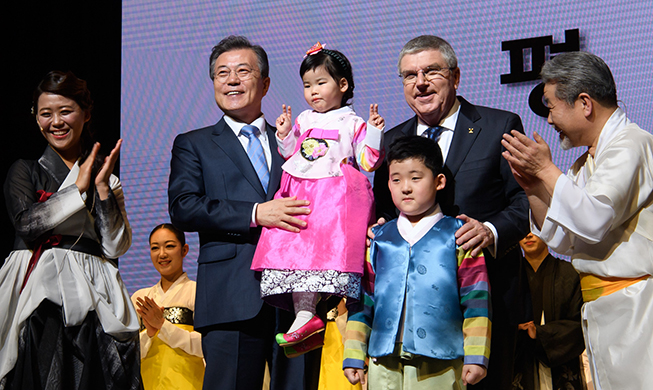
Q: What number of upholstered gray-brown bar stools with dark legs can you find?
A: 0